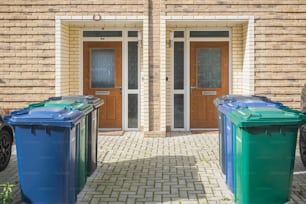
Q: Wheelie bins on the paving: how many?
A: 6